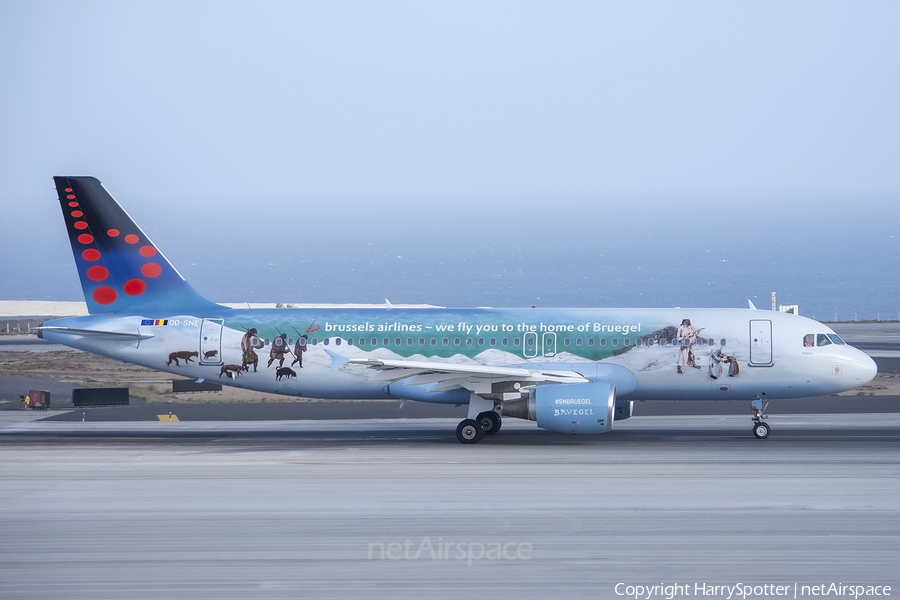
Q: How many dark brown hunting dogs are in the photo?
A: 4